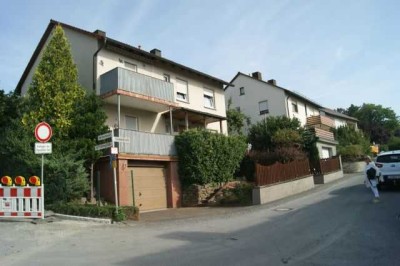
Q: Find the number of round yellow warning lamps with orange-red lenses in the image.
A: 3